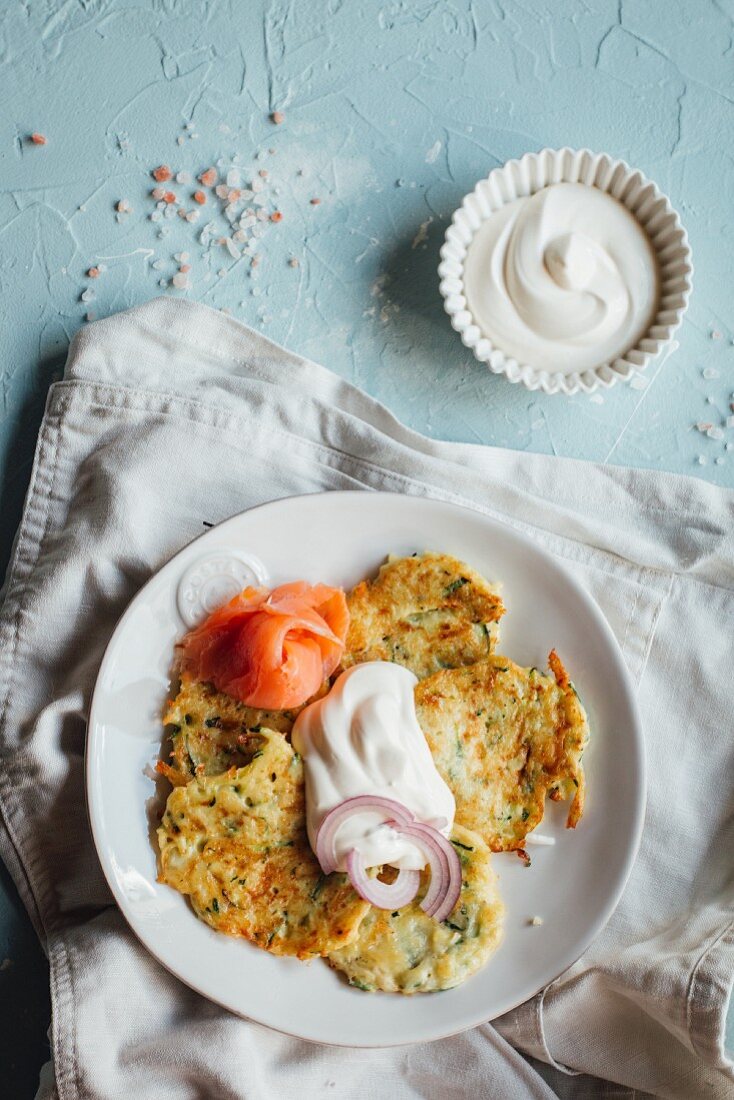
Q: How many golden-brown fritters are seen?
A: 5